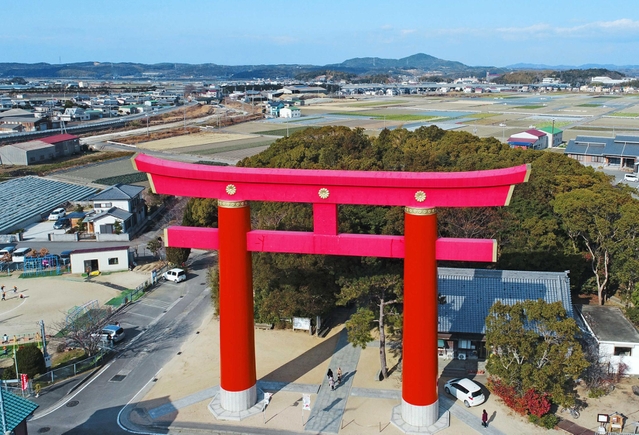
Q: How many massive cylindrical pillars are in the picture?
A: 2